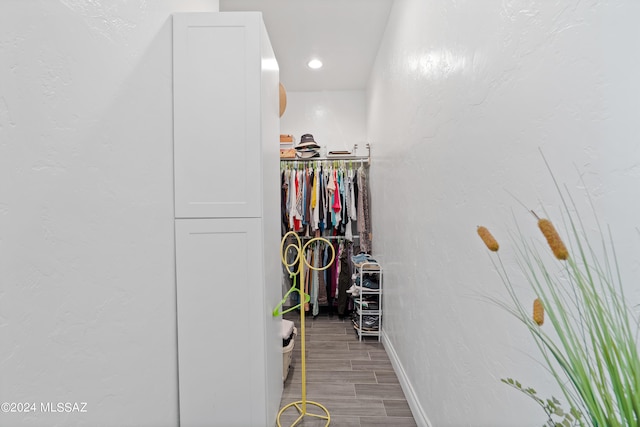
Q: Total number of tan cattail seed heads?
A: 3